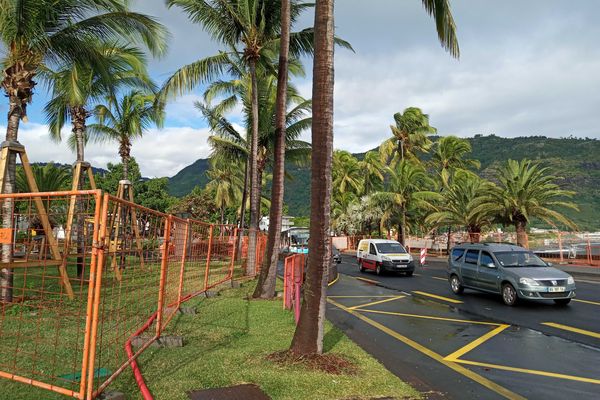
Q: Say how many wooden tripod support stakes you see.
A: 3